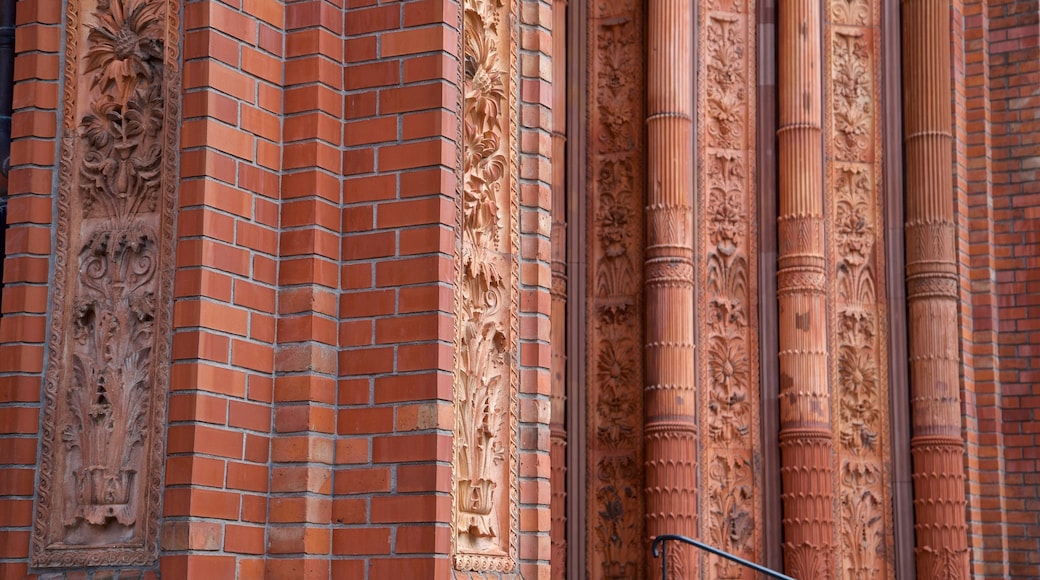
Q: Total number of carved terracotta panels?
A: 5